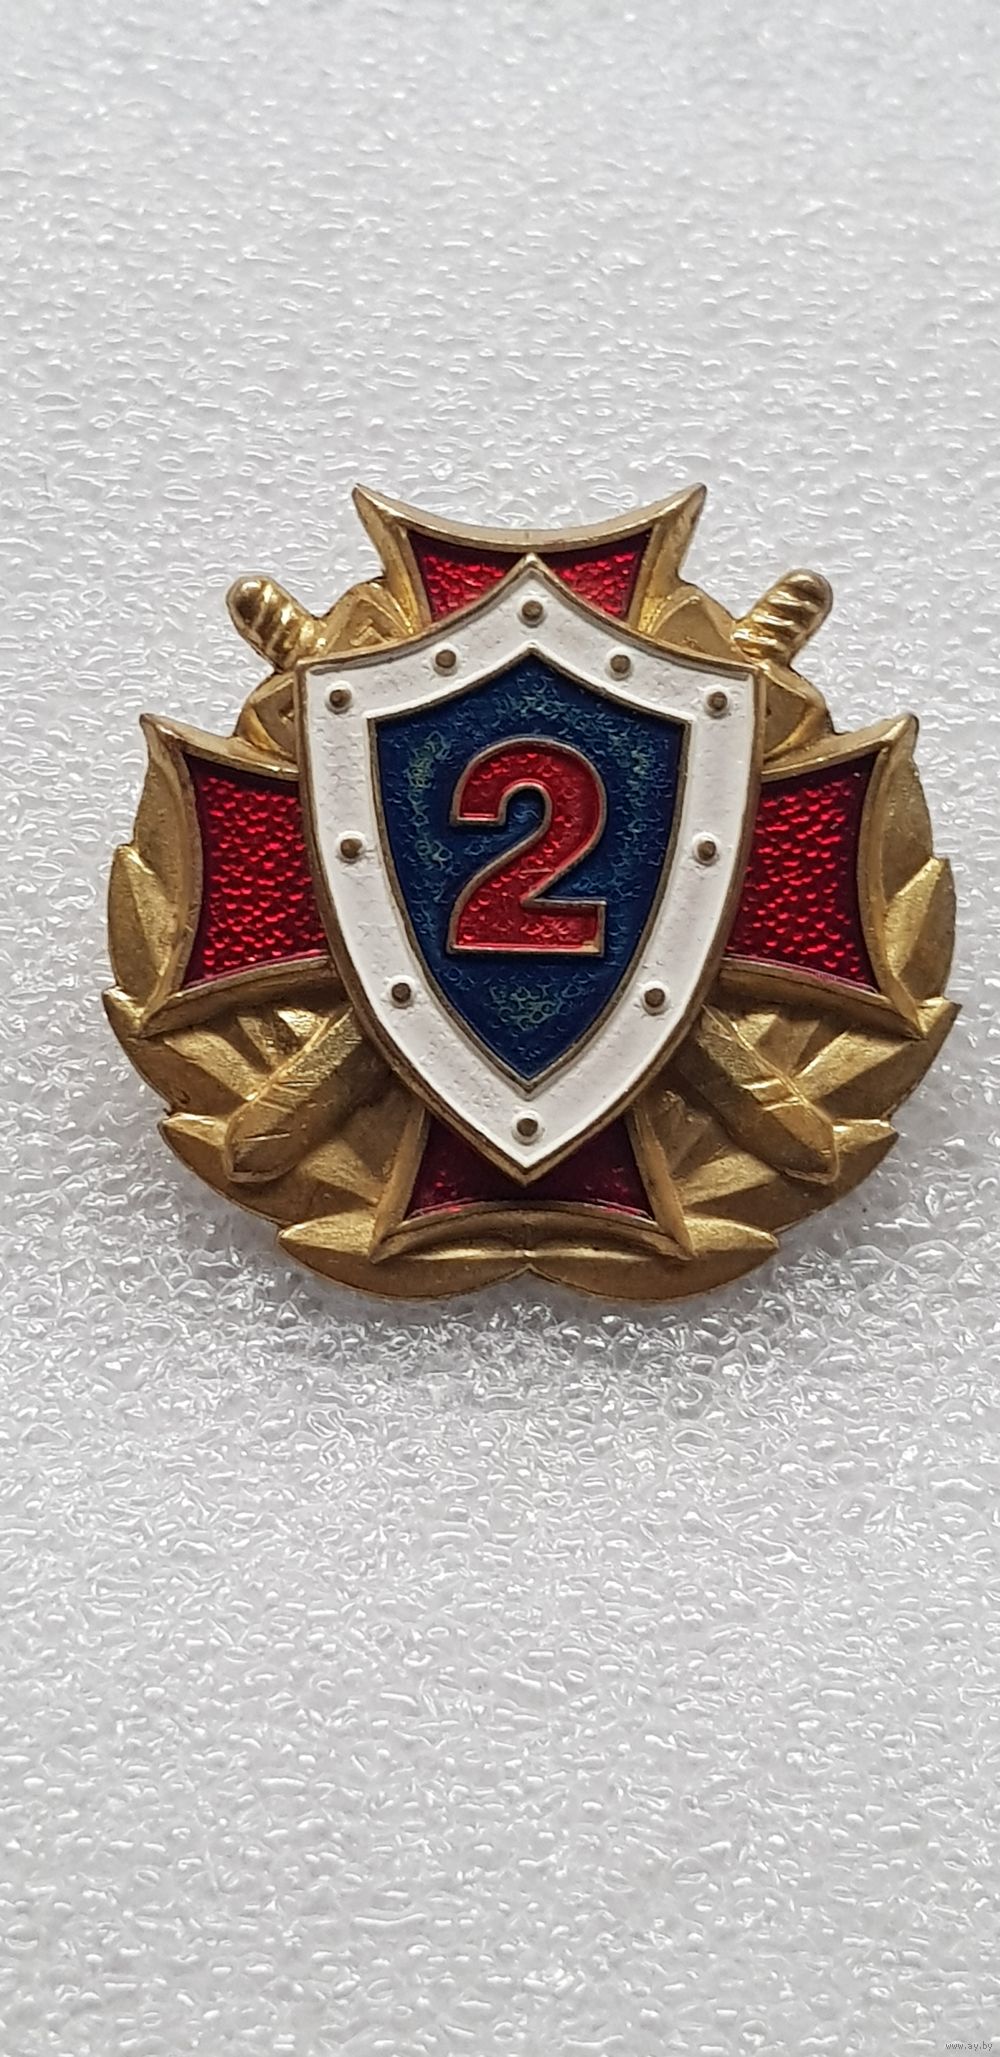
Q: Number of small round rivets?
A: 10